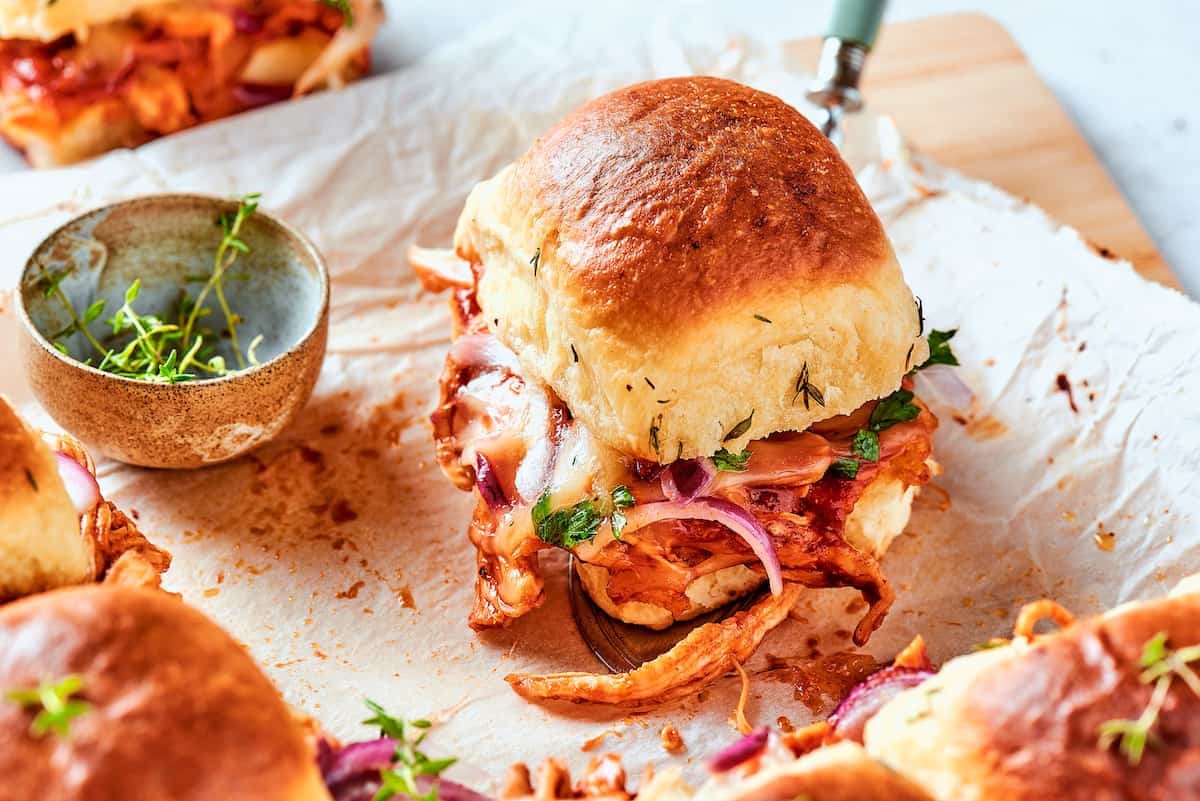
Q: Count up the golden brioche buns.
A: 6